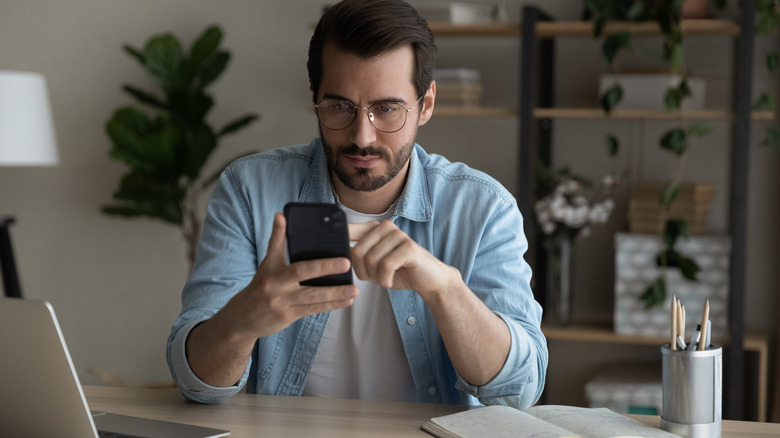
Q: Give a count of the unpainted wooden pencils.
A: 4